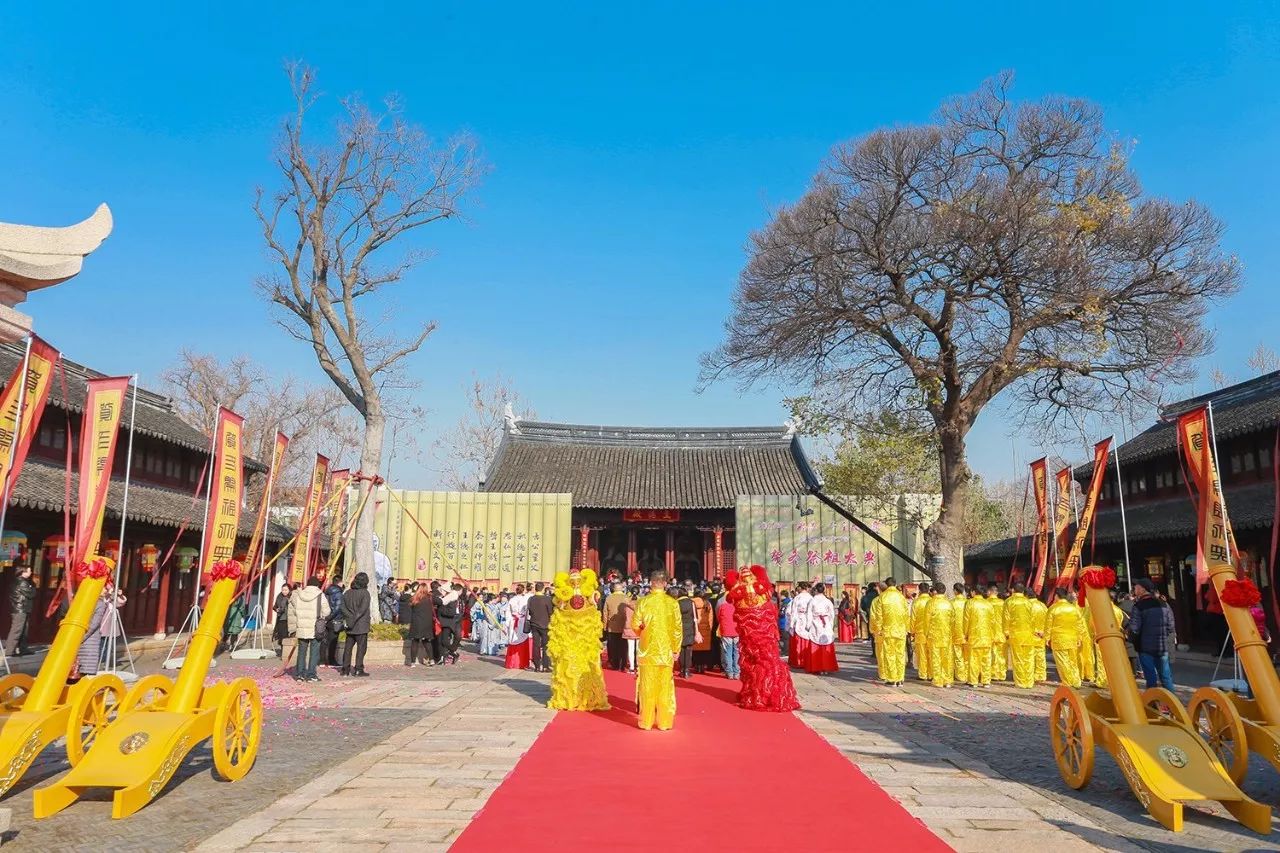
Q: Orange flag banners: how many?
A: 10